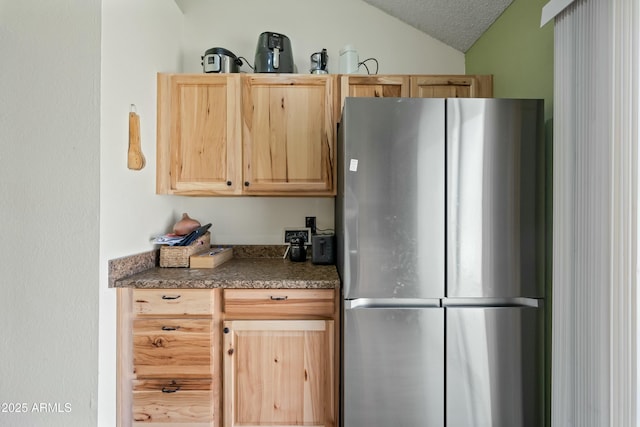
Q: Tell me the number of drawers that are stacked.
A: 3